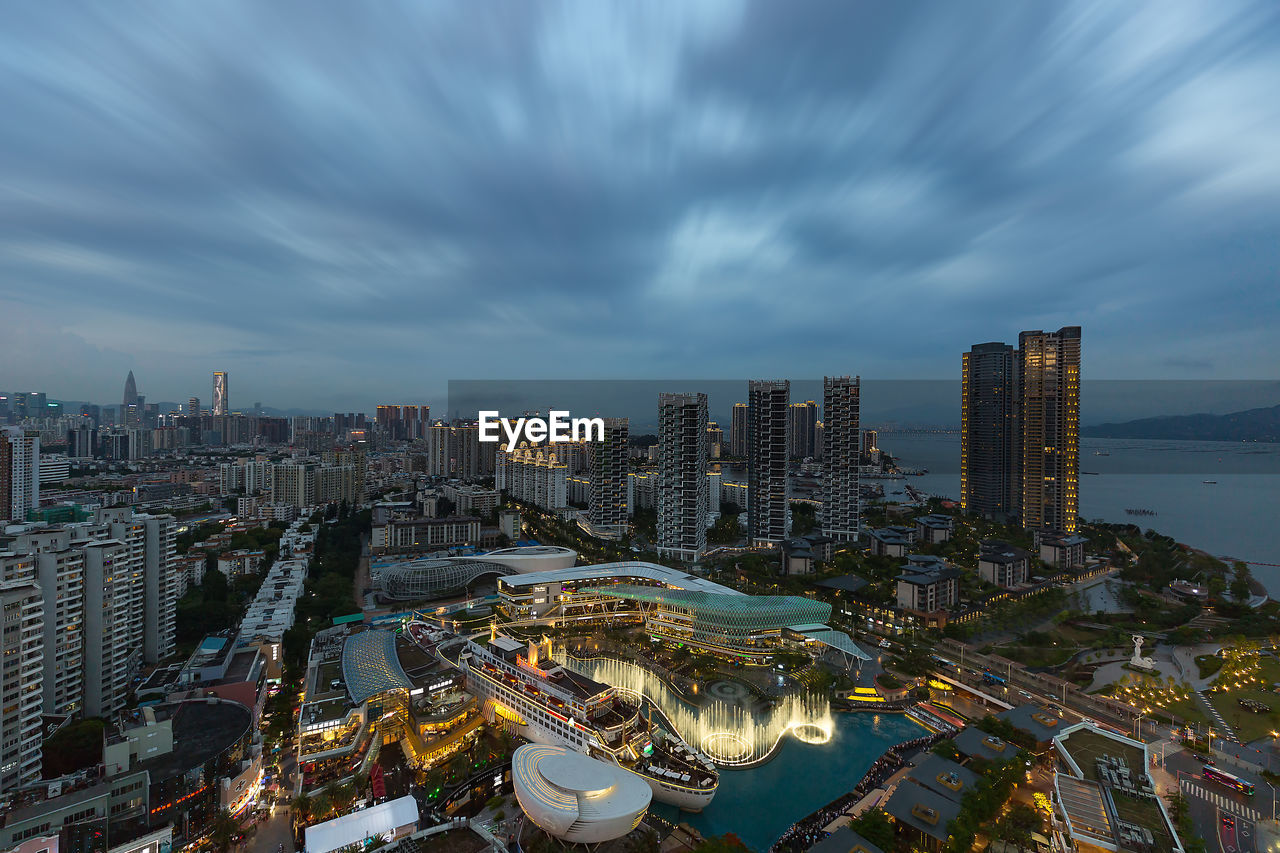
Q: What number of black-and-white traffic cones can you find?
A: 0